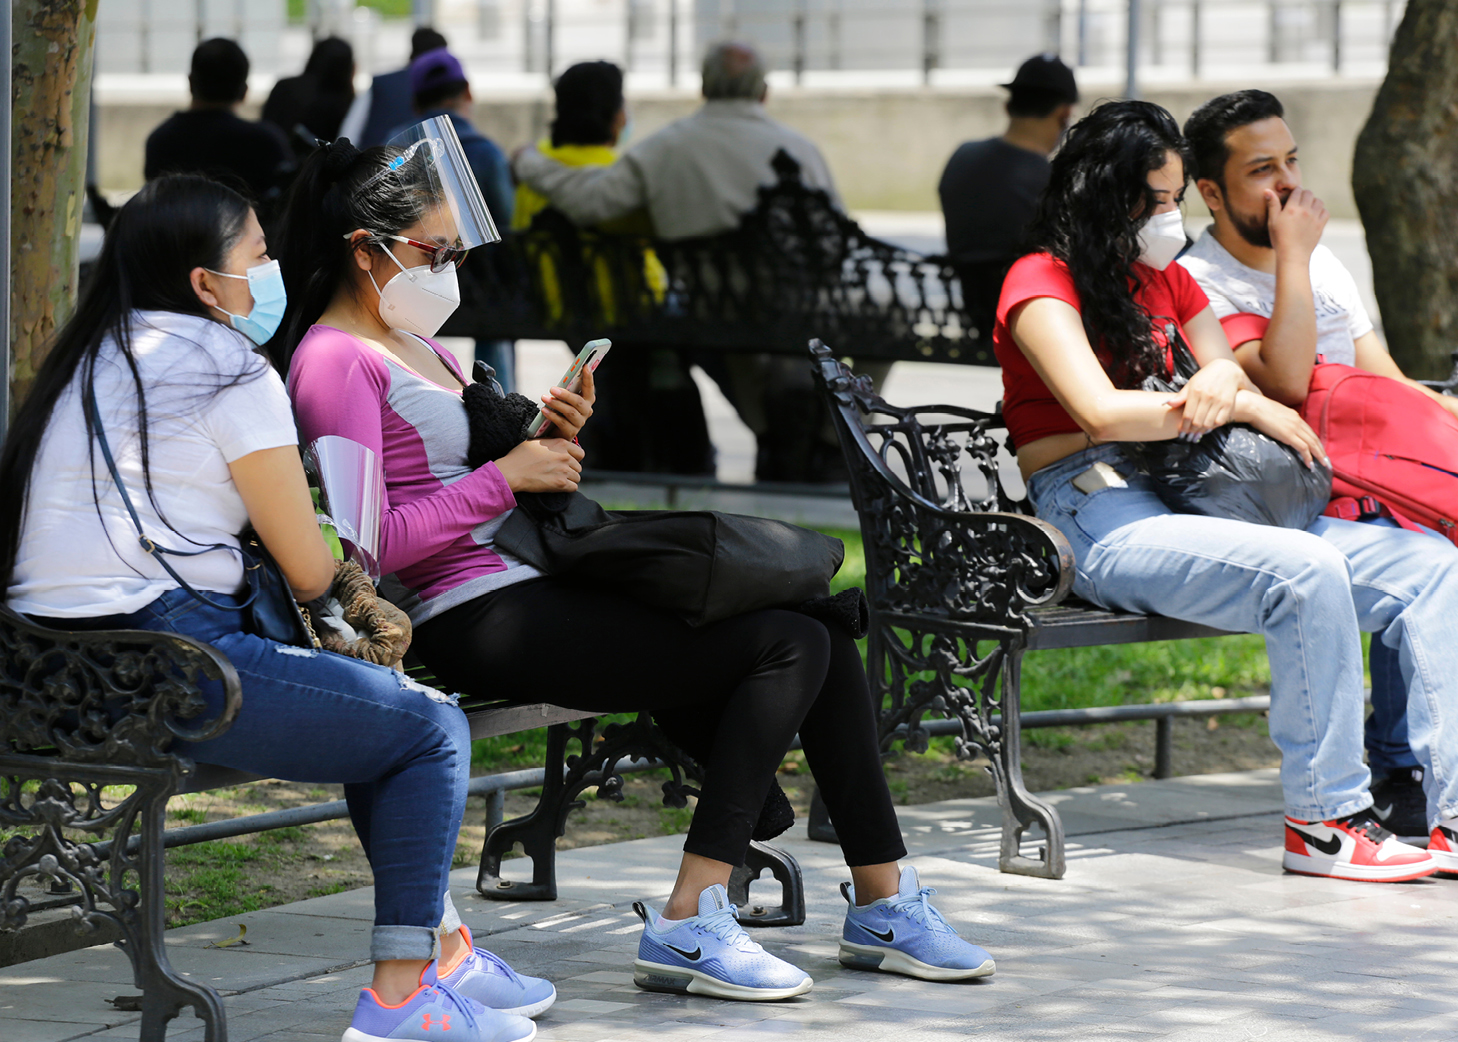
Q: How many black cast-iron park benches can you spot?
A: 3